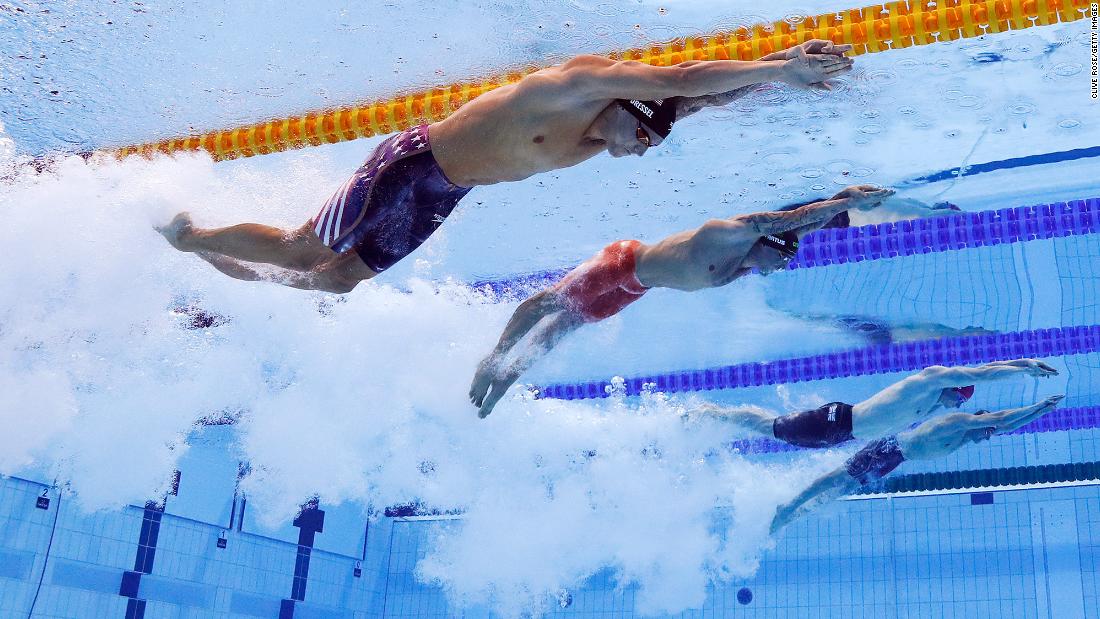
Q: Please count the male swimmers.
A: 4